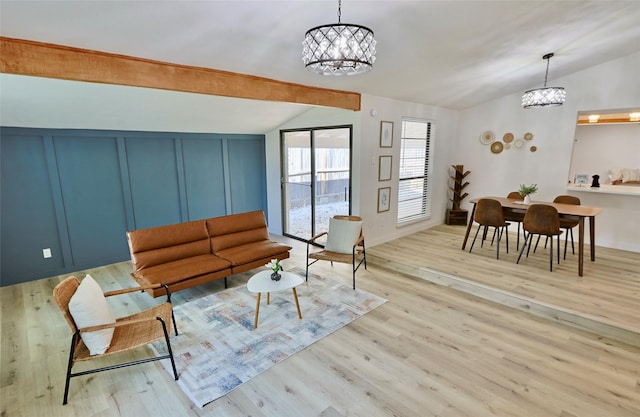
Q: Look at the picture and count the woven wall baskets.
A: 7